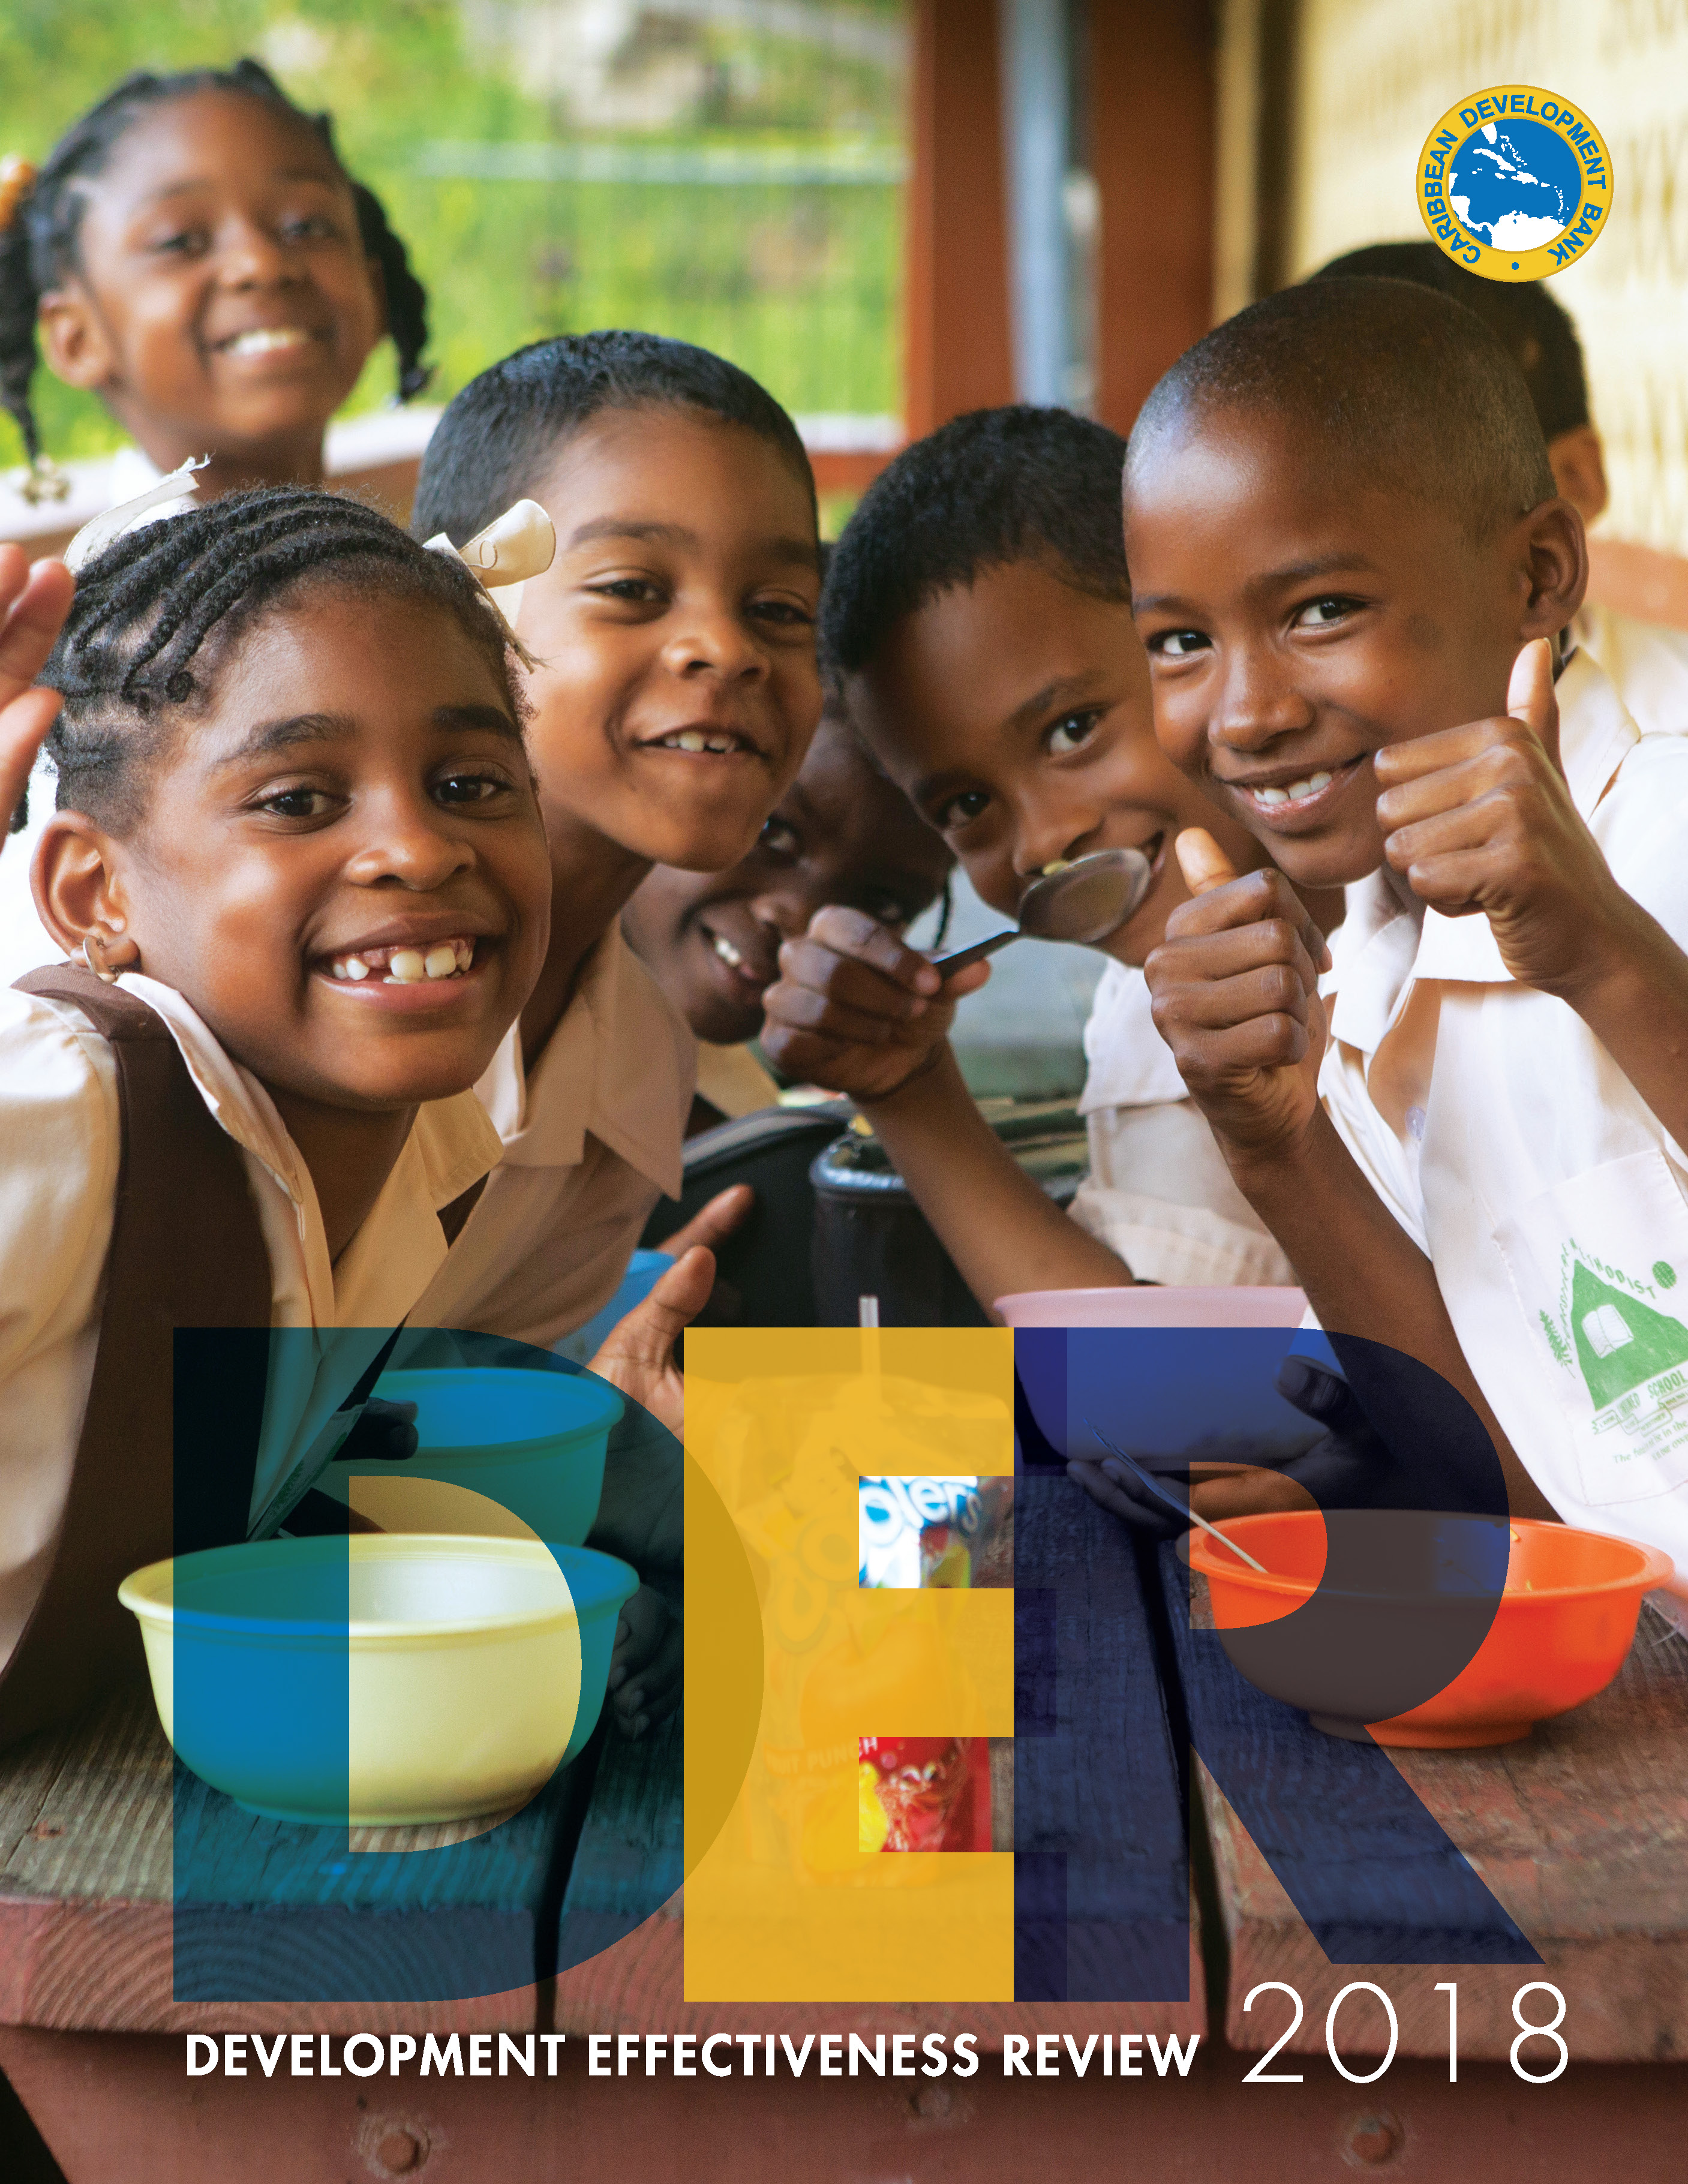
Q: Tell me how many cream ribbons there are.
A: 2